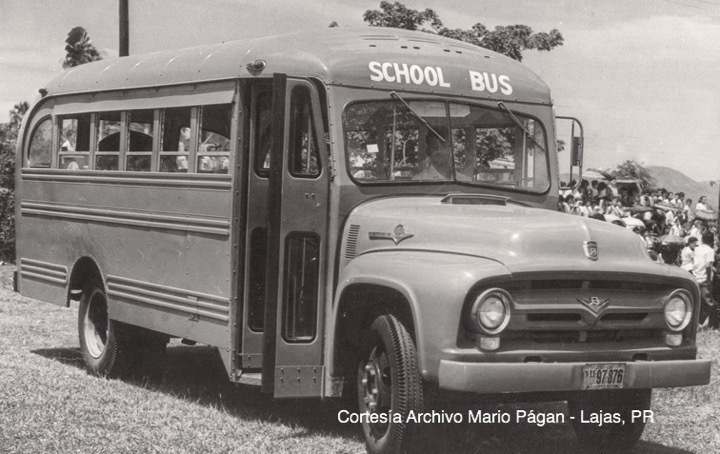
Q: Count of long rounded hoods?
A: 1